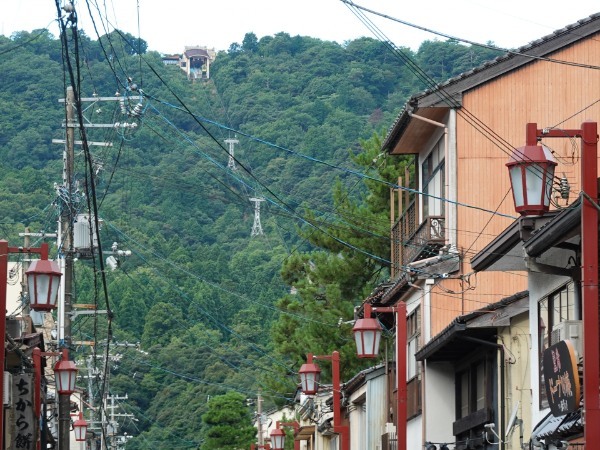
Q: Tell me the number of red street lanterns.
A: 7